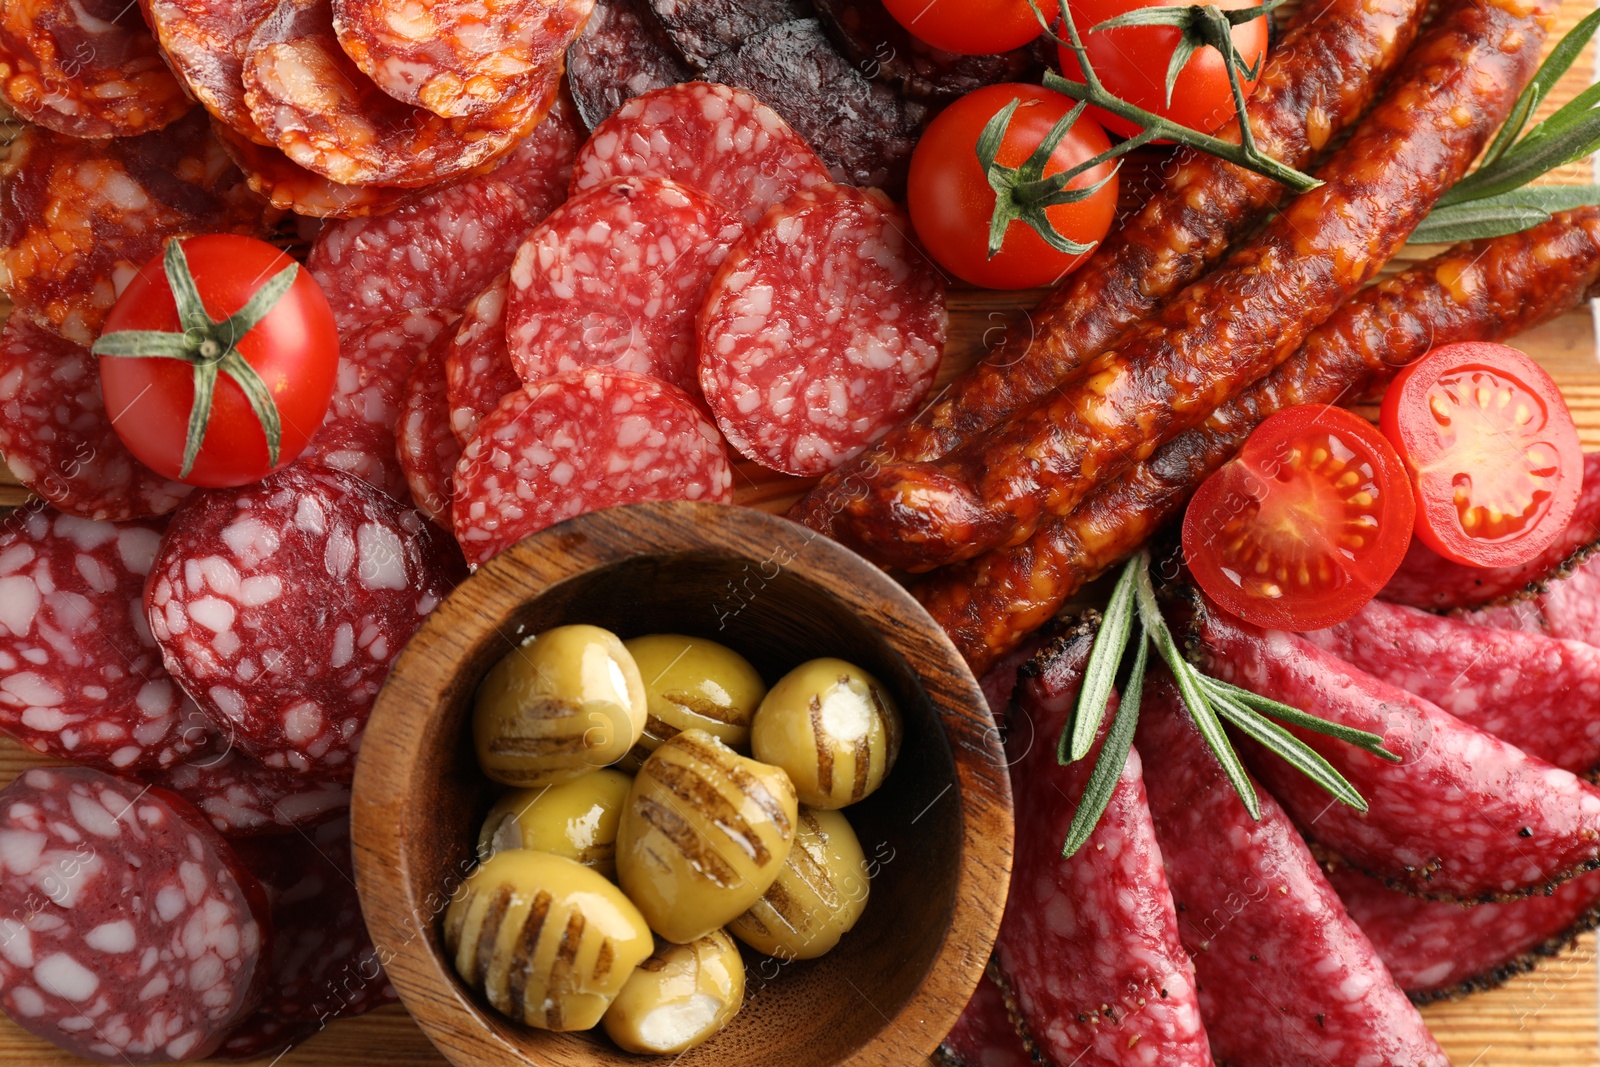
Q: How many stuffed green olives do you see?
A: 8